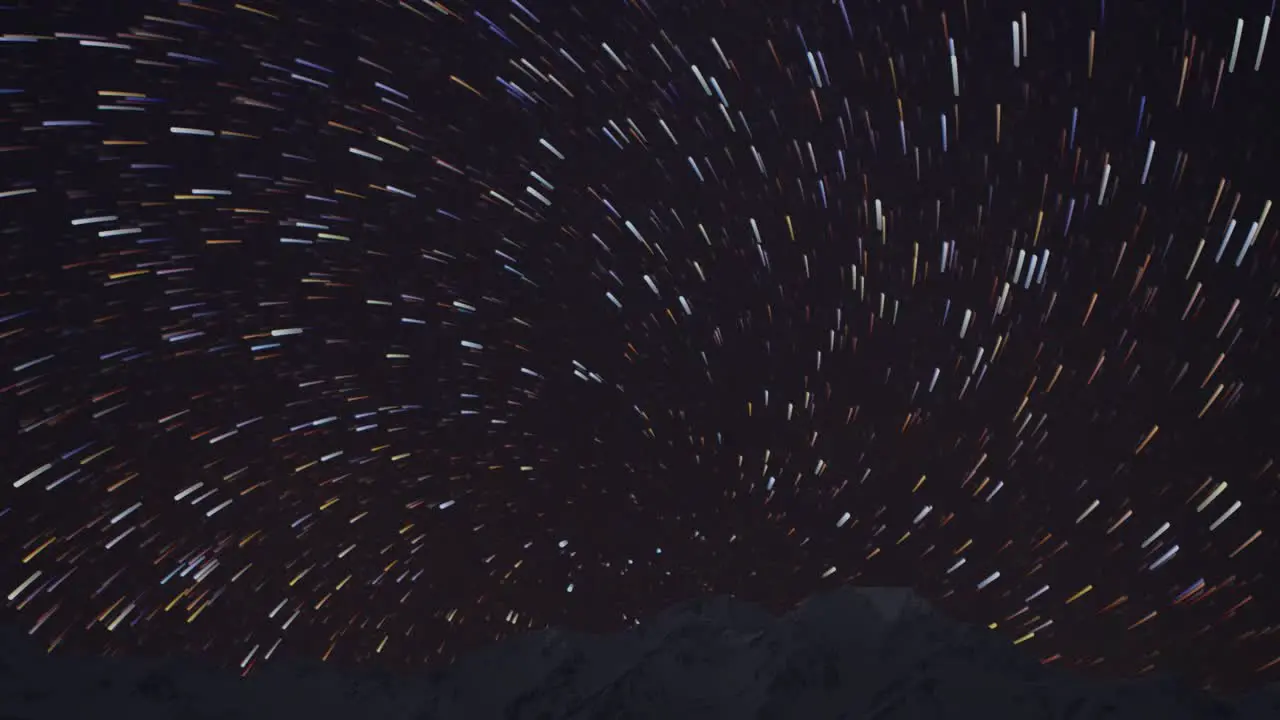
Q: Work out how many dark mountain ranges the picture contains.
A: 1